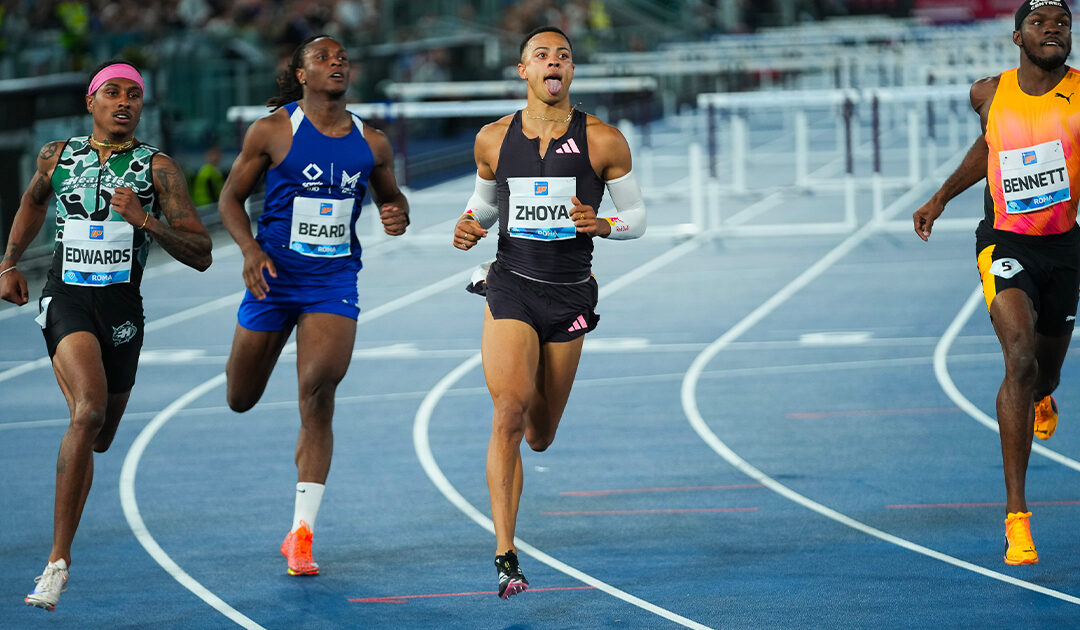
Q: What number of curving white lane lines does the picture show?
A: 4